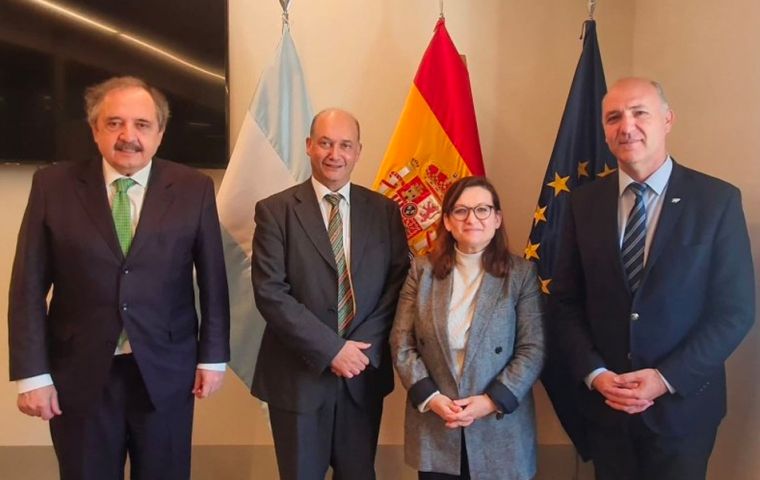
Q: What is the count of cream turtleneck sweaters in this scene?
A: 1